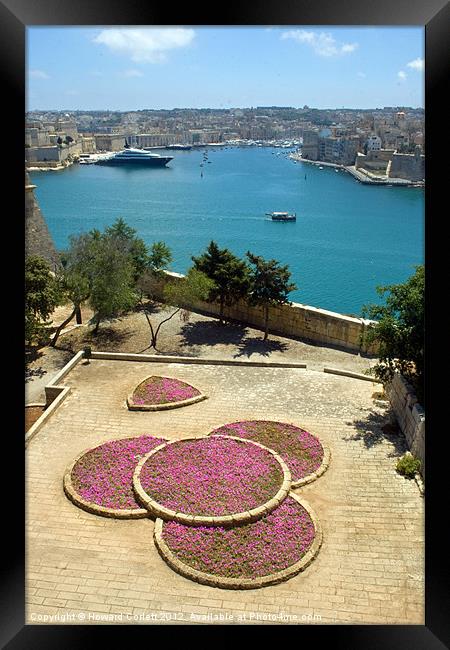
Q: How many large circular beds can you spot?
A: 4